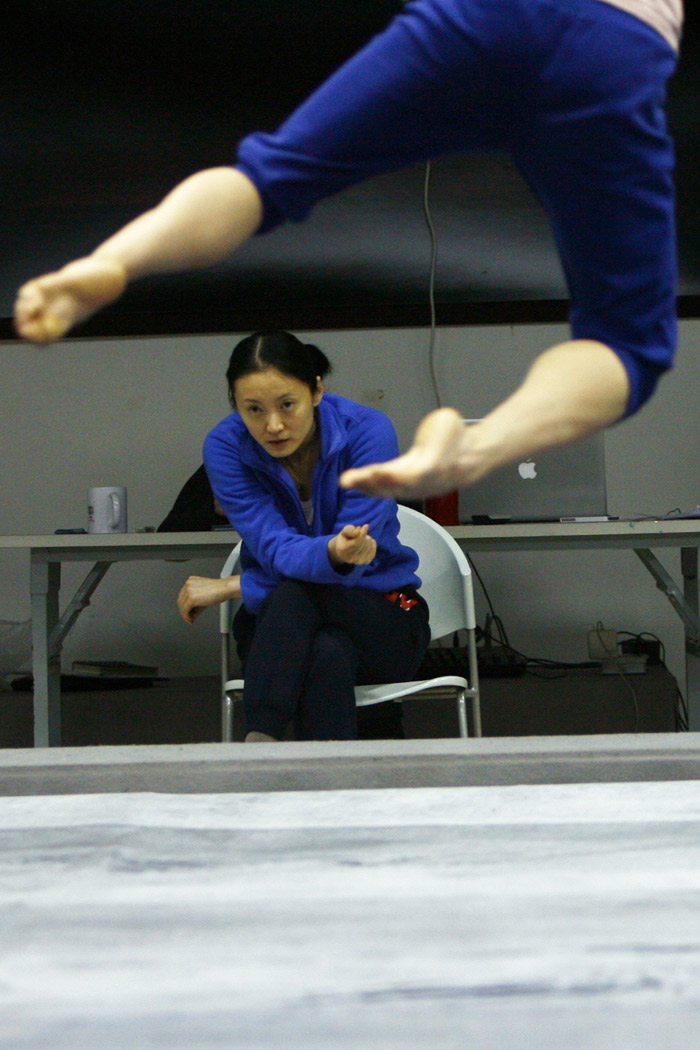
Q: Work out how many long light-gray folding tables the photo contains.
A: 1